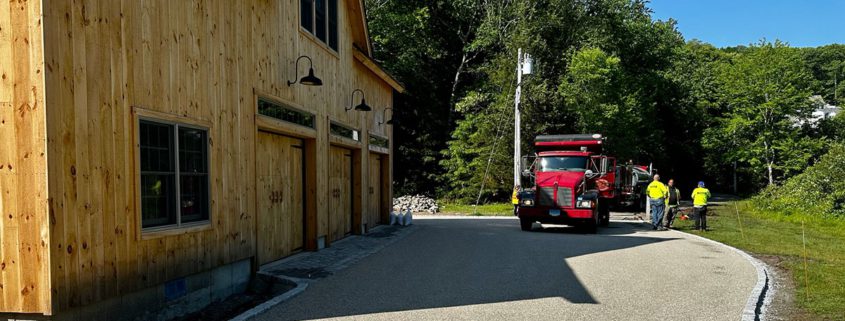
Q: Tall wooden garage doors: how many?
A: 3